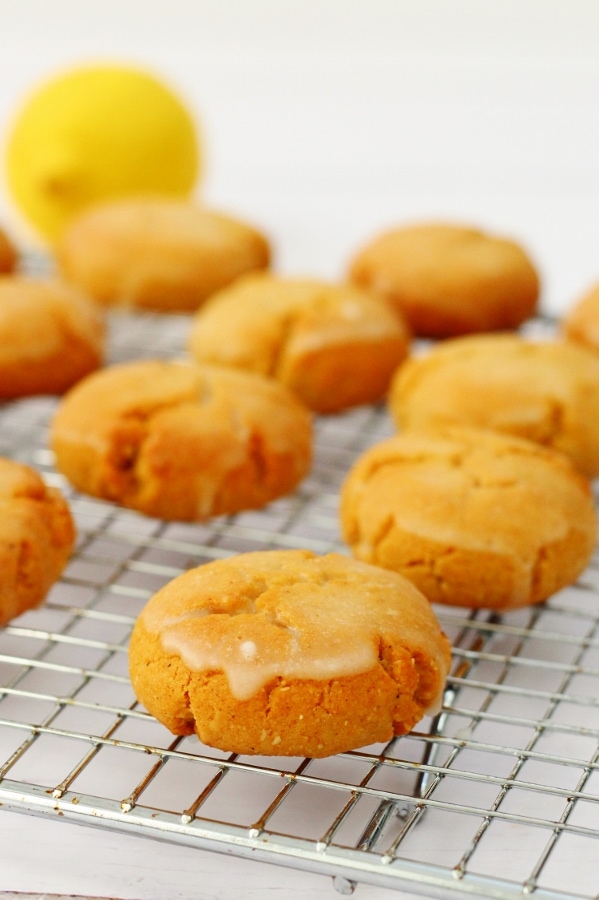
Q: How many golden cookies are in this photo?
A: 11